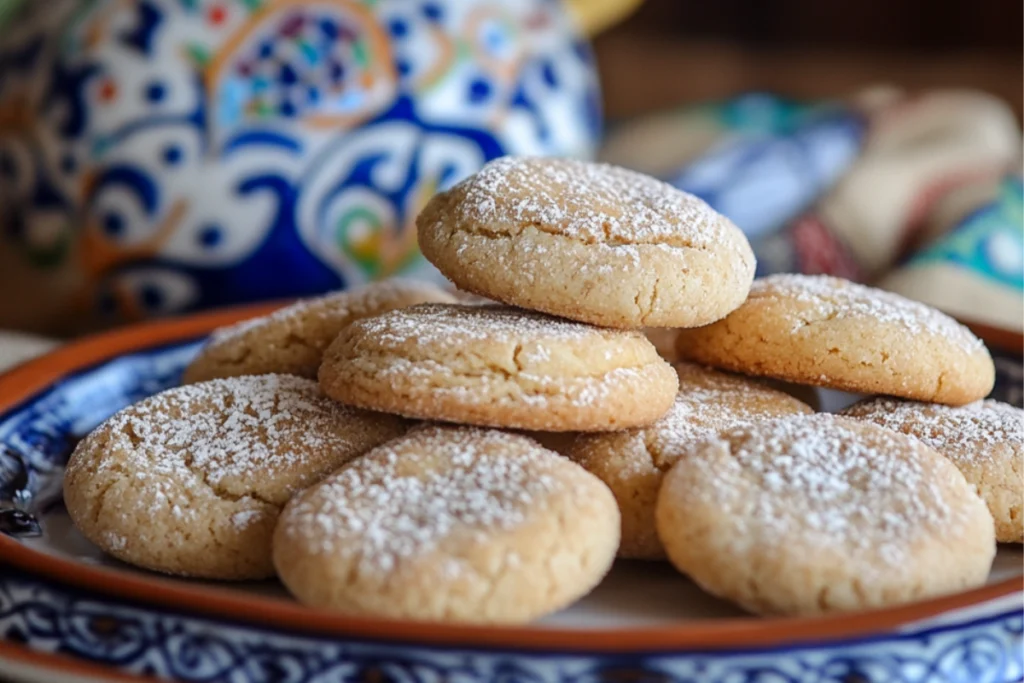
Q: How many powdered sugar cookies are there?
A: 9